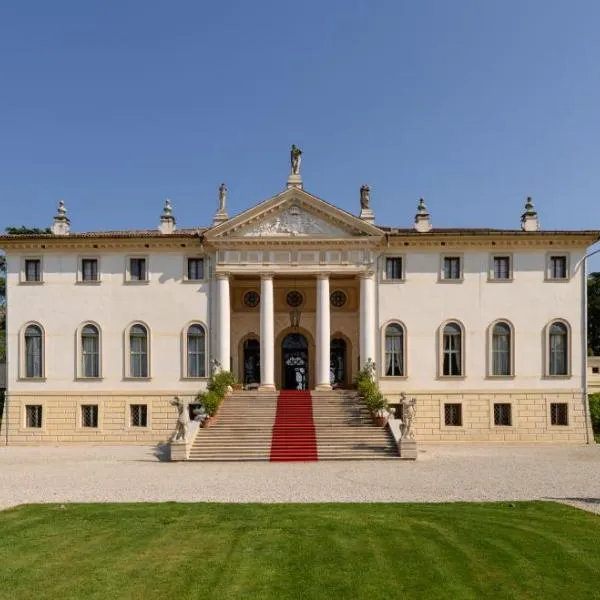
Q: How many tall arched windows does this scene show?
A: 8